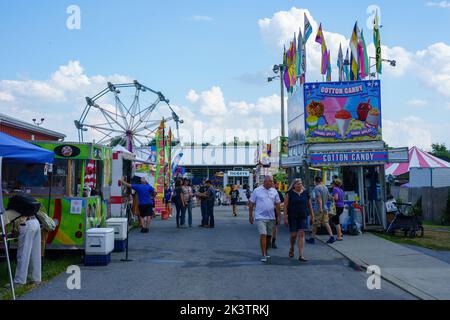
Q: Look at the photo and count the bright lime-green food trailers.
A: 1